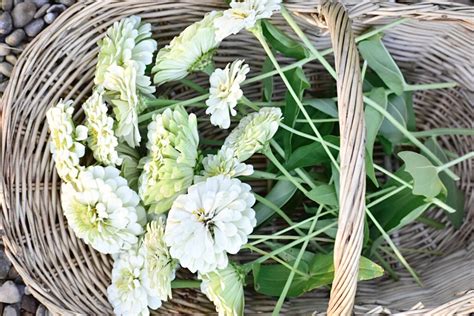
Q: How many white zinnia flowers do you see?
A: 15